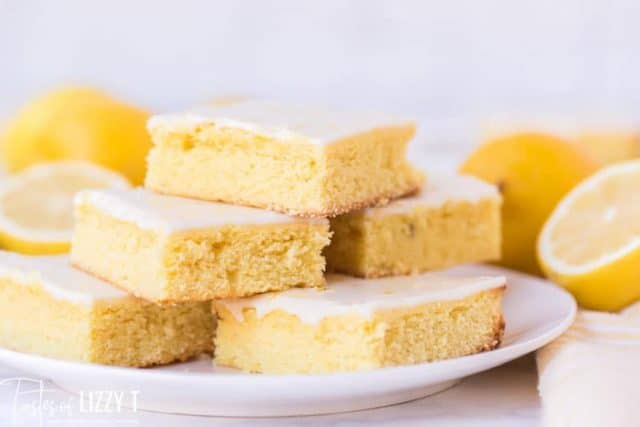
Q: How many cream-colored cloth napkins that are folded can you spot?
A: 1